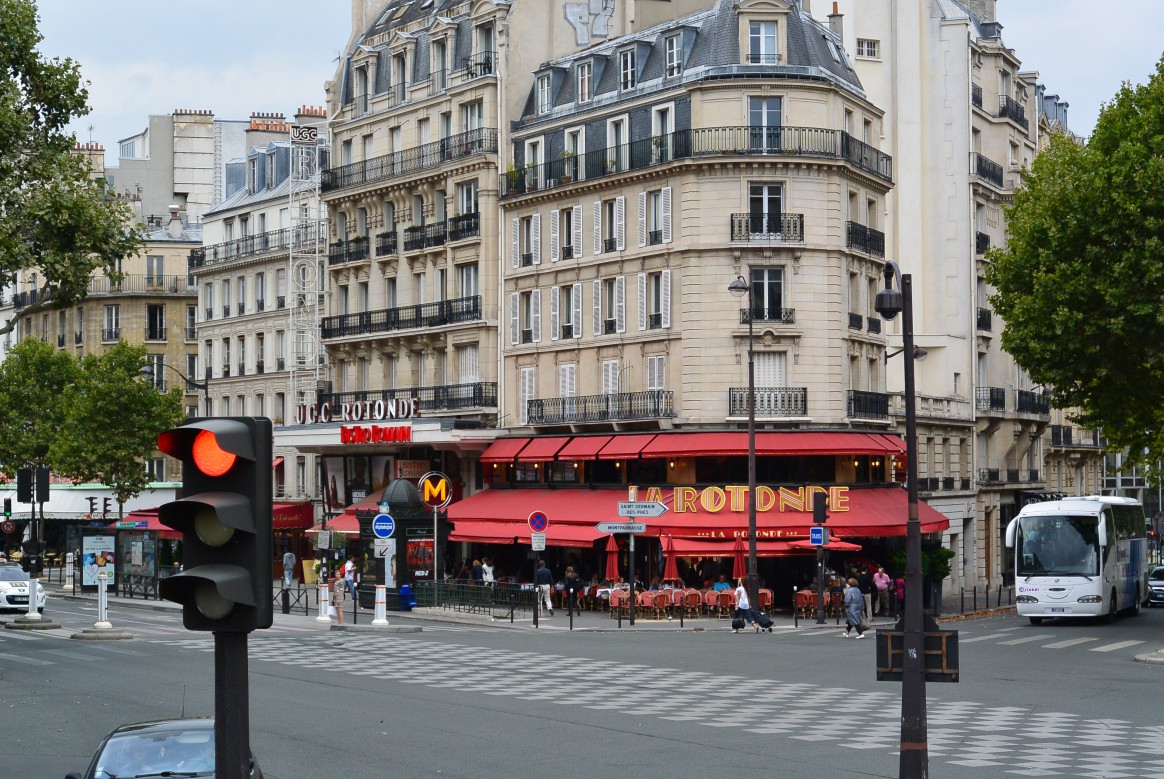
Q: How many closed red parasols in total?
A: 3